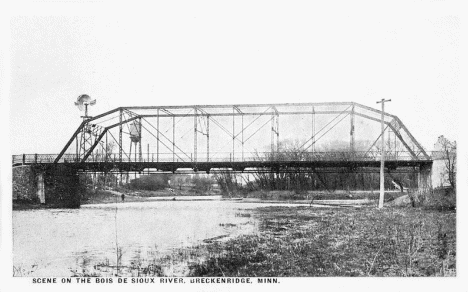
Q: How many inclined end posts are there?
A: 4